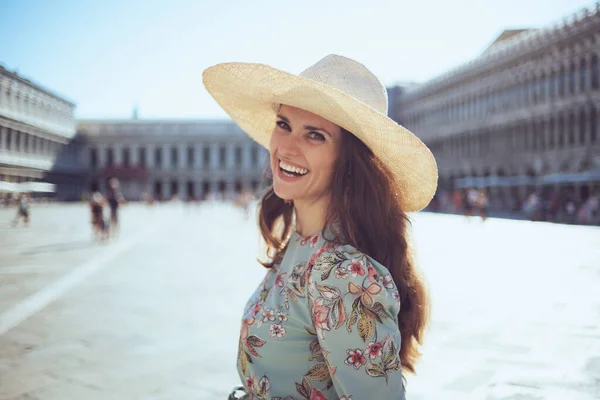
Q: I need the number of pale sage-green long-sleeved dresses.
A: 1